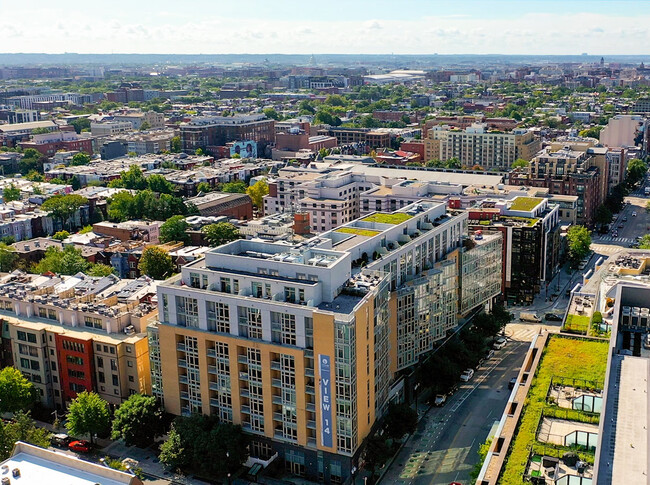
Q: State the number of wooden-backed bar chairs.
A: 0